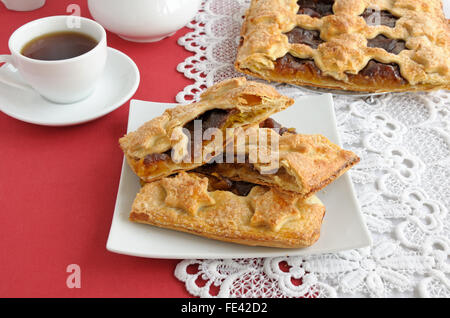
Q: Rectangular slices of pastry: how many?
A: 3